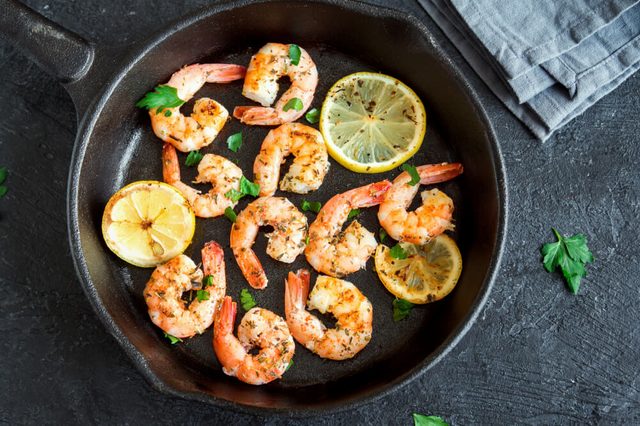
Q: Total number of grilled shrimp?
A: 10